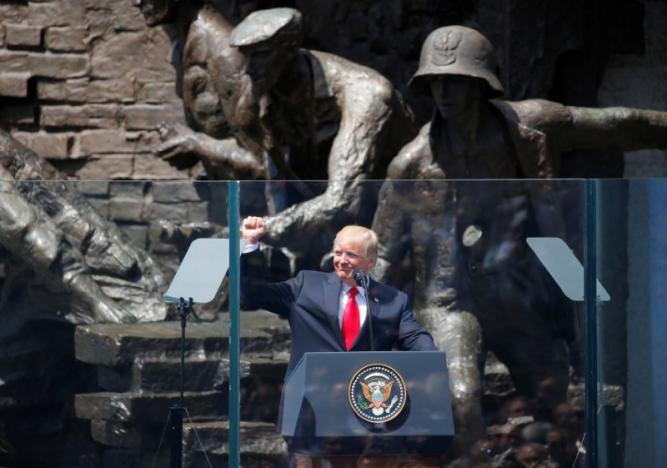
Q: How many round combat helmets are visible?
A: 1